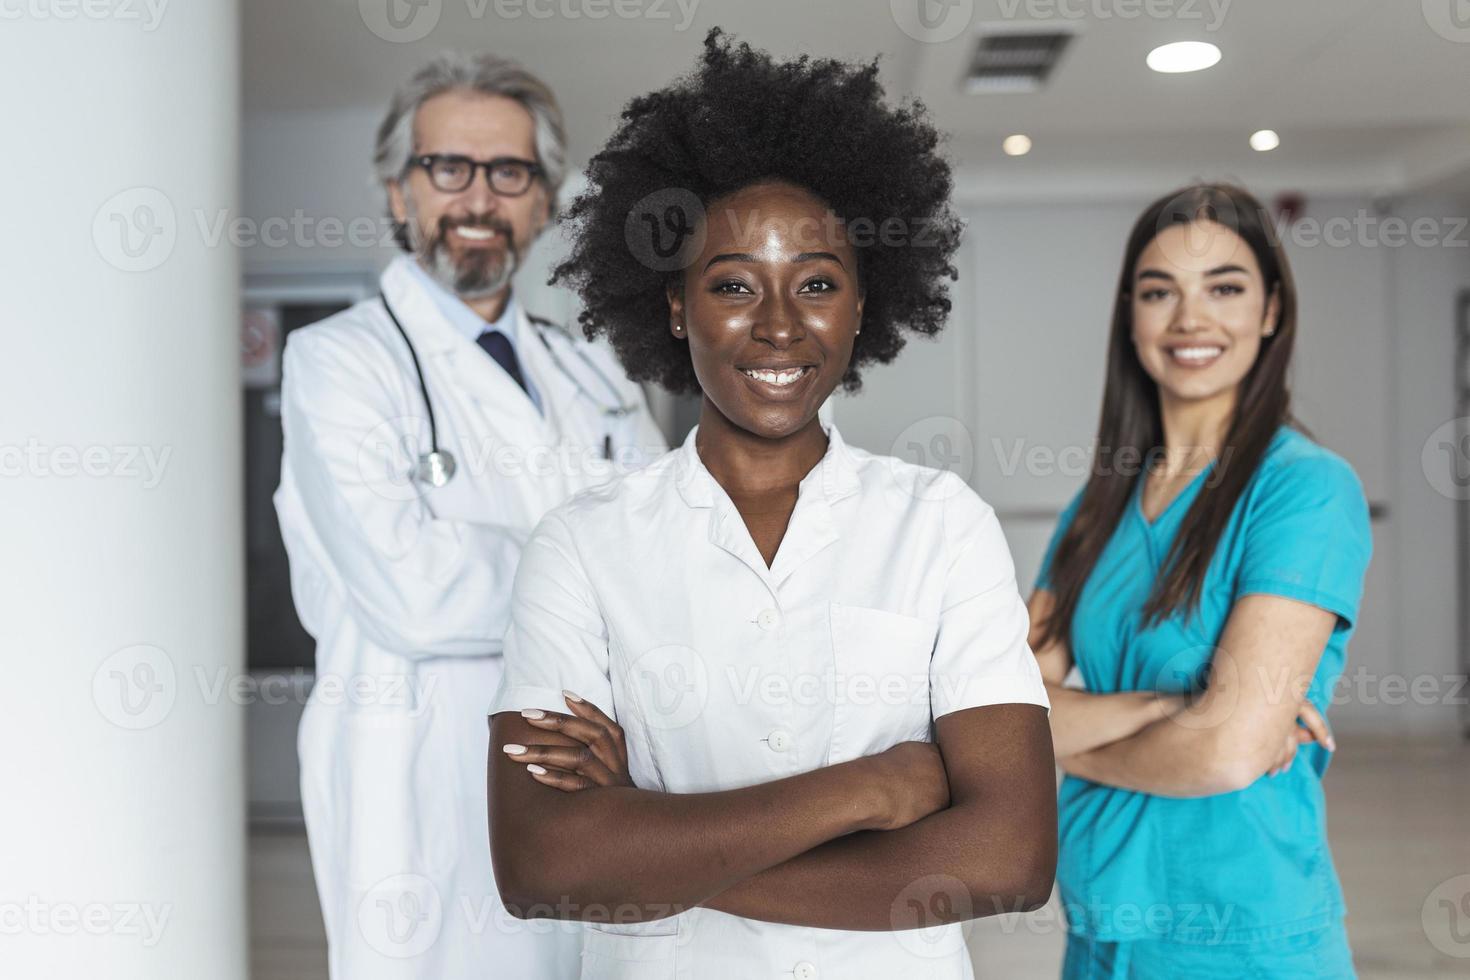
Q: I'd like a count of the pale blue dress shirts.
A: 1